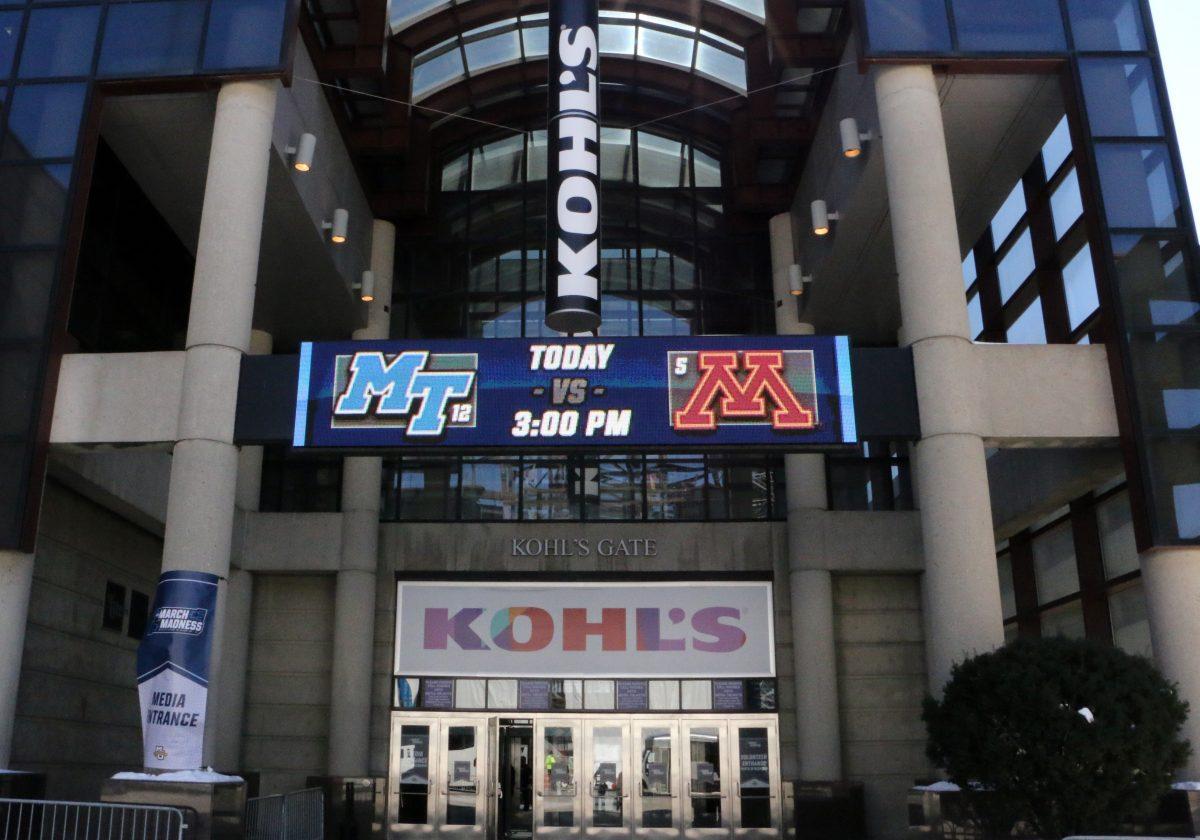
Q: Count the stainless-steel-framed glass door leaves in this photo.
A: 8